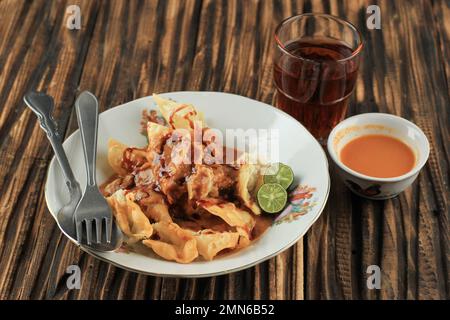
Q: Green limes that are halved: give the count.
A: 2